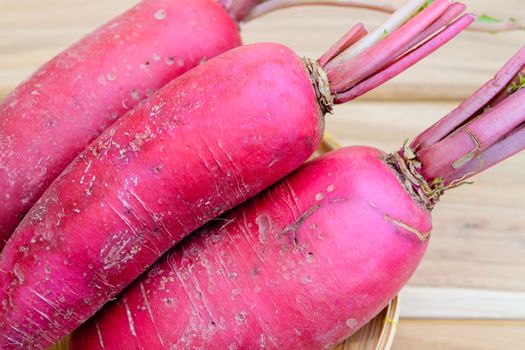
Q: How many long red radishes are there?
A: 3